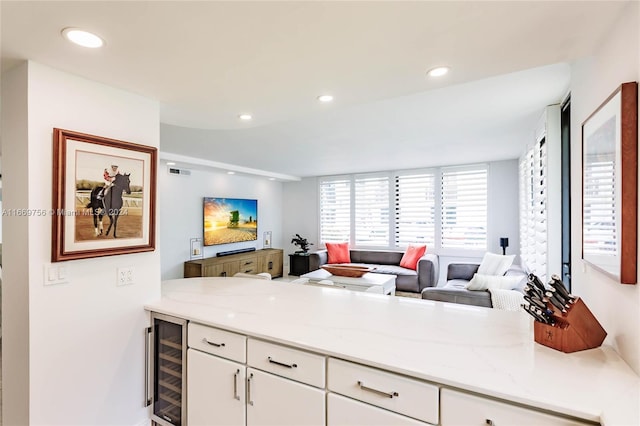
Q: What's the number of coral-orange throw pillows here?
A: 2